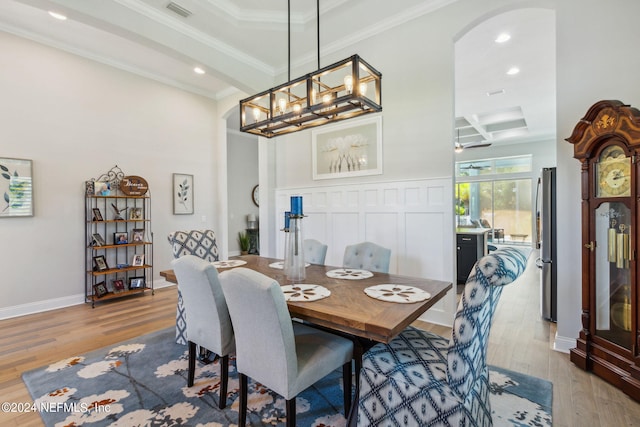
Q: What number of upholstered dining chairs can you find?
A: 6